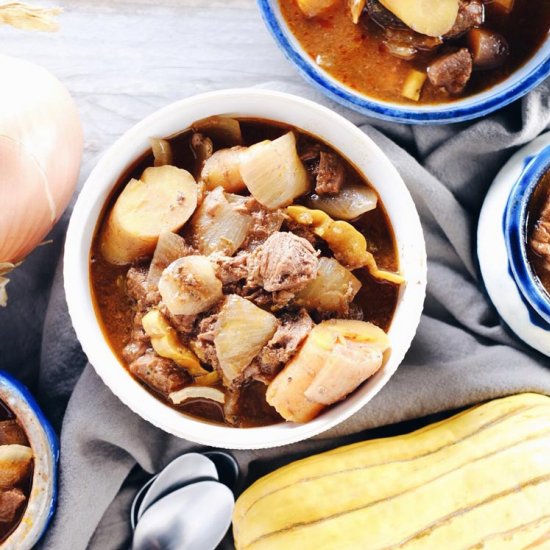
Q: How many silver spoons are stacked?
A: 3